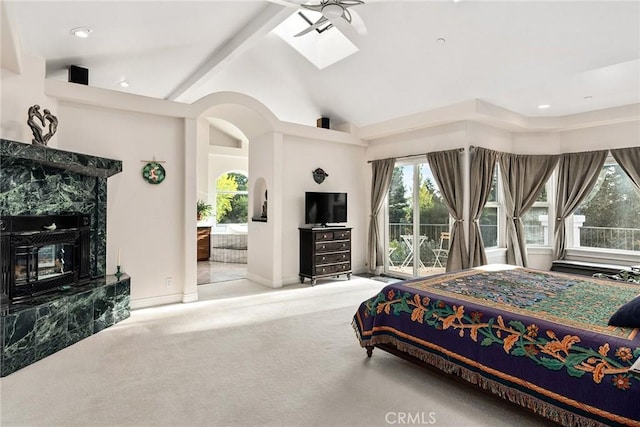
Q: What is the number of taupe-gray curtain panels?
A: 6